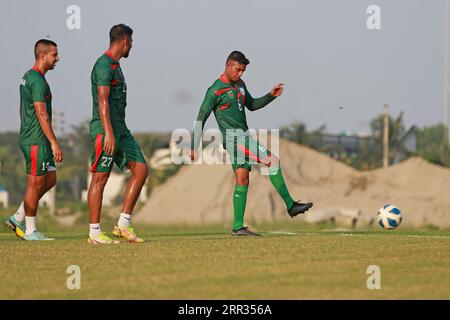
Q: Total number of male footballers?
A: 3